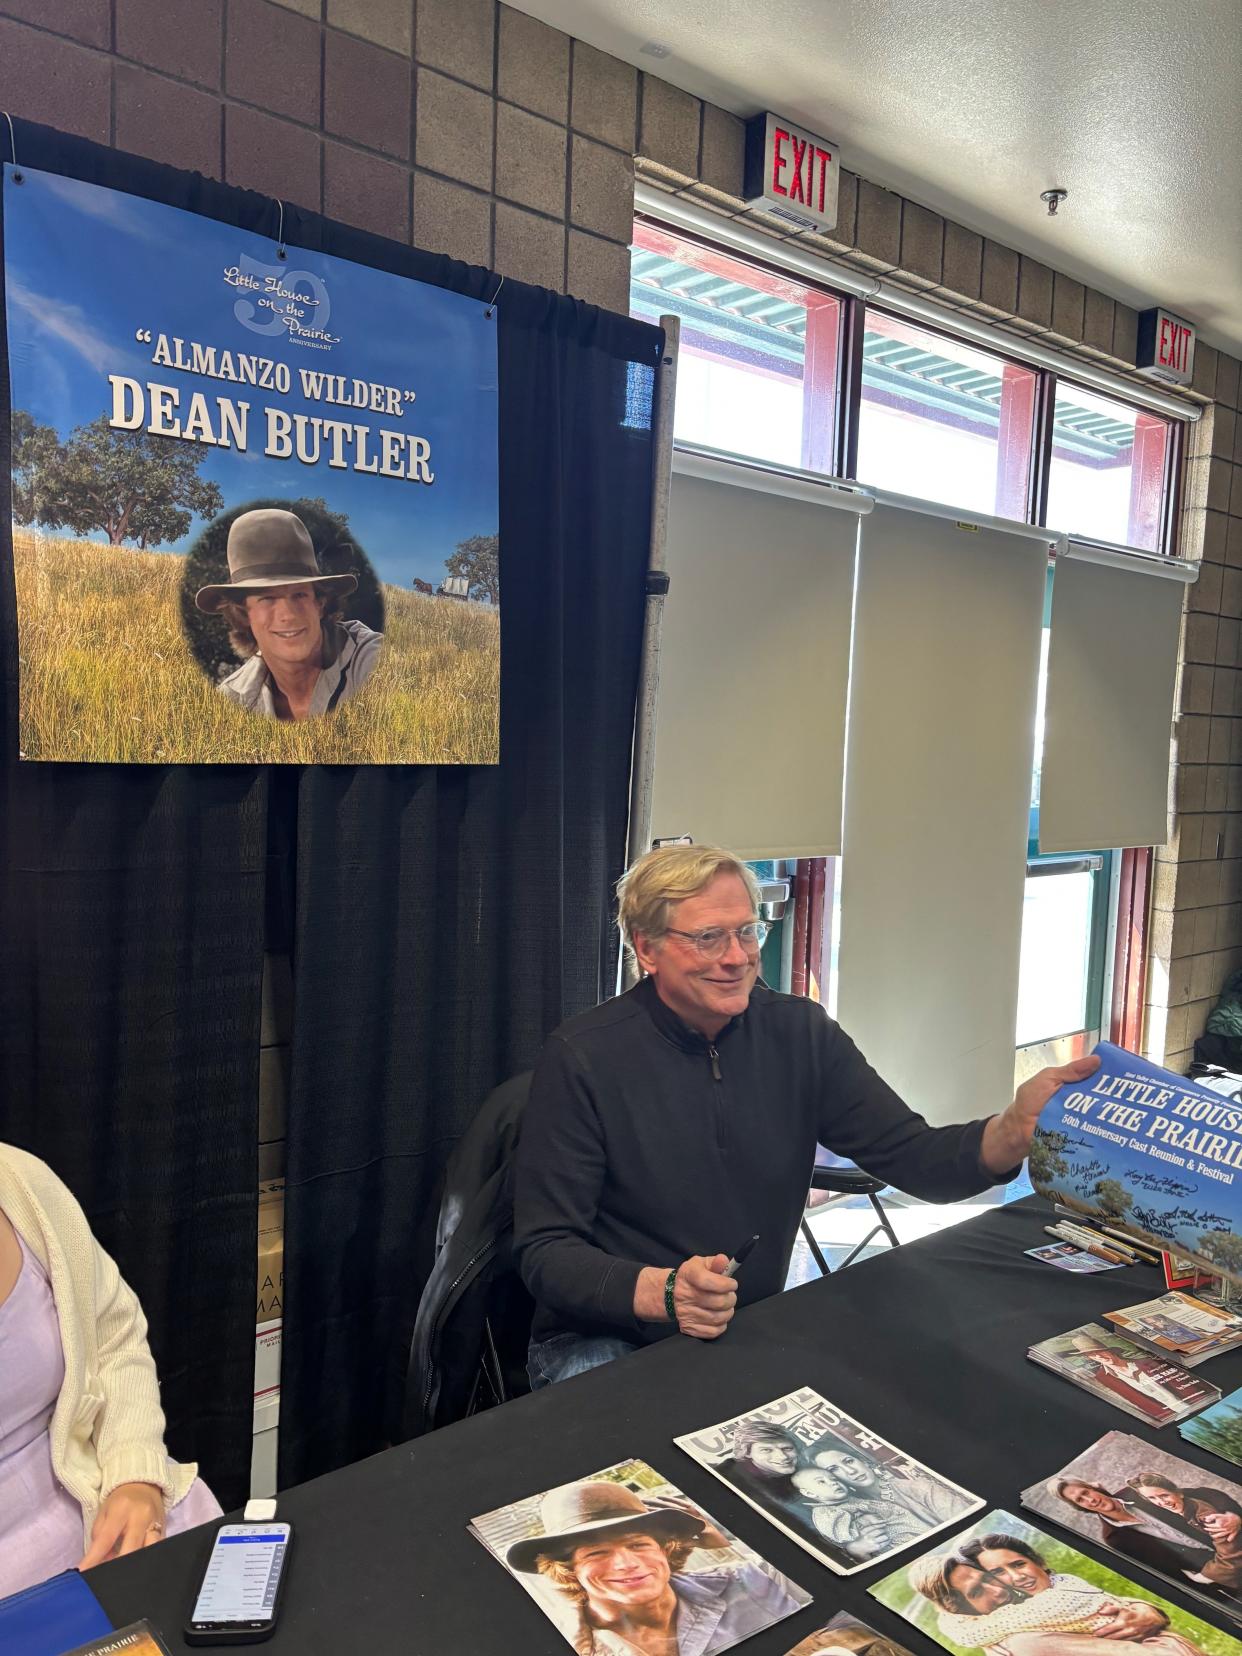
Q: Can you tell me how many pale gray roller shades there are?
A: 3